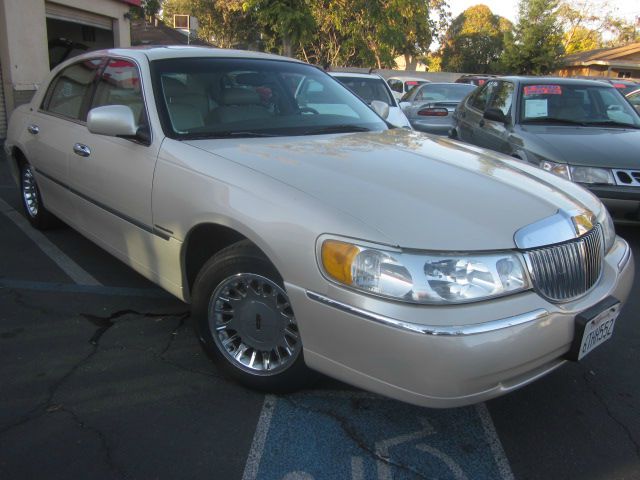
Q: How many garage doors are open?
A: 1